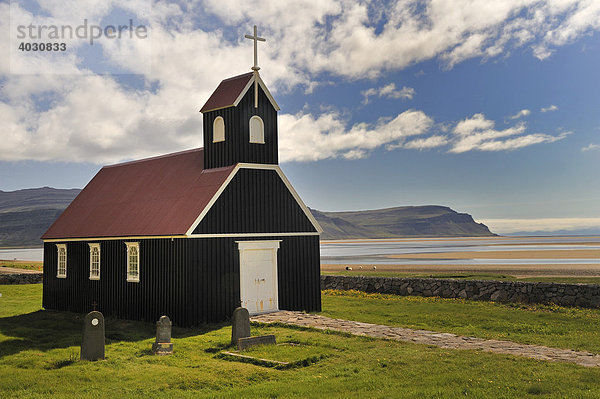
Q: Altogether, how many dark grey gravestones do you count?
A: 3